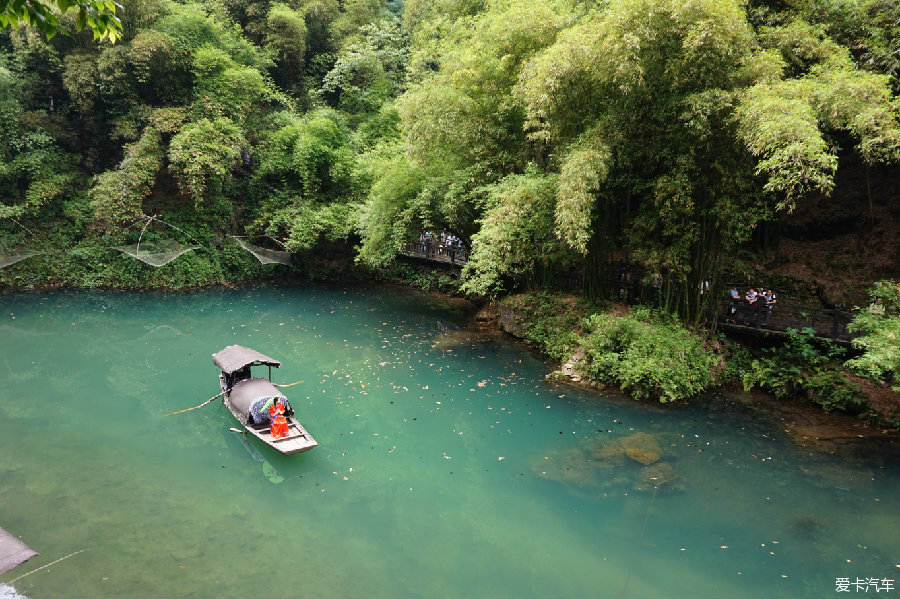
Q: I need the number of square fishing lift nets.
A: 3